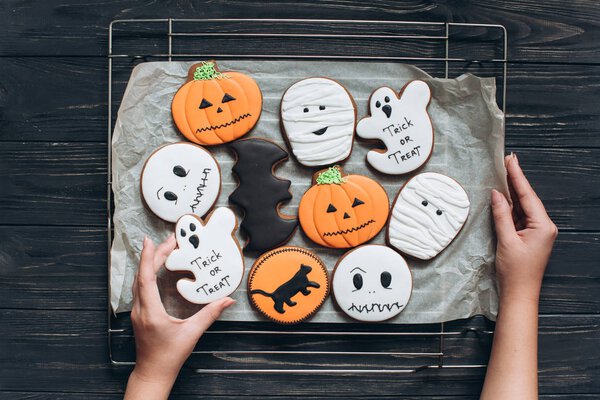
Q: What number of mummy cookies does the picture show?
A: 2